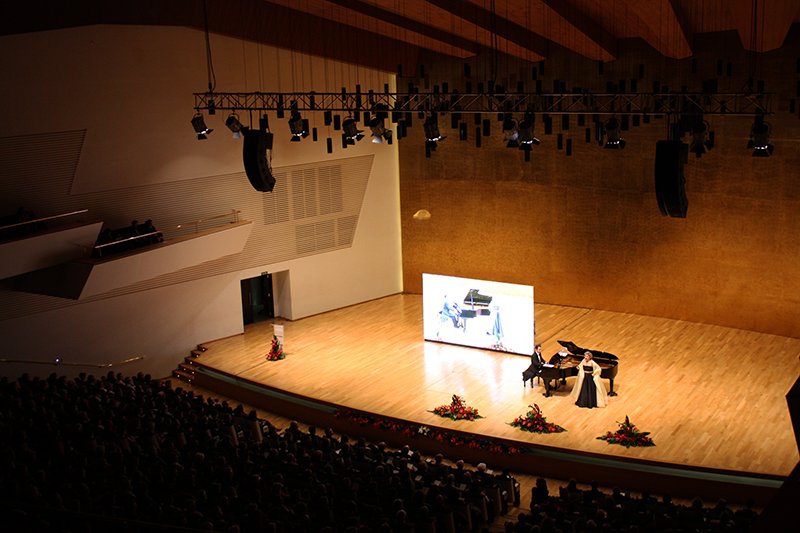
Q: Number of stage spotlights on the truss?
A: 11